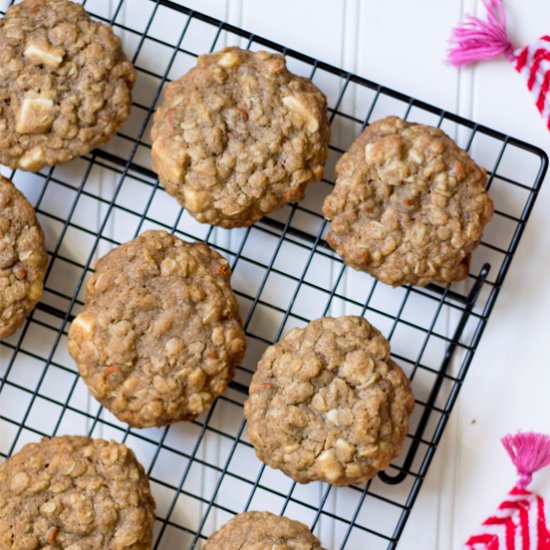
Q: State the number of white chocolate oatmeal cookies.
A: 8